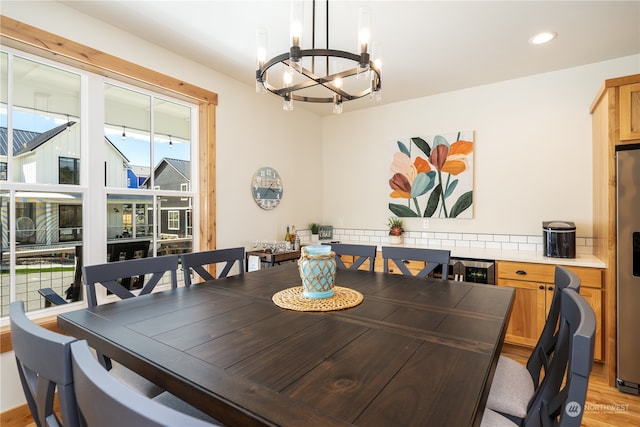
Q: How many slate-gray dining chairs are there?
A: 8